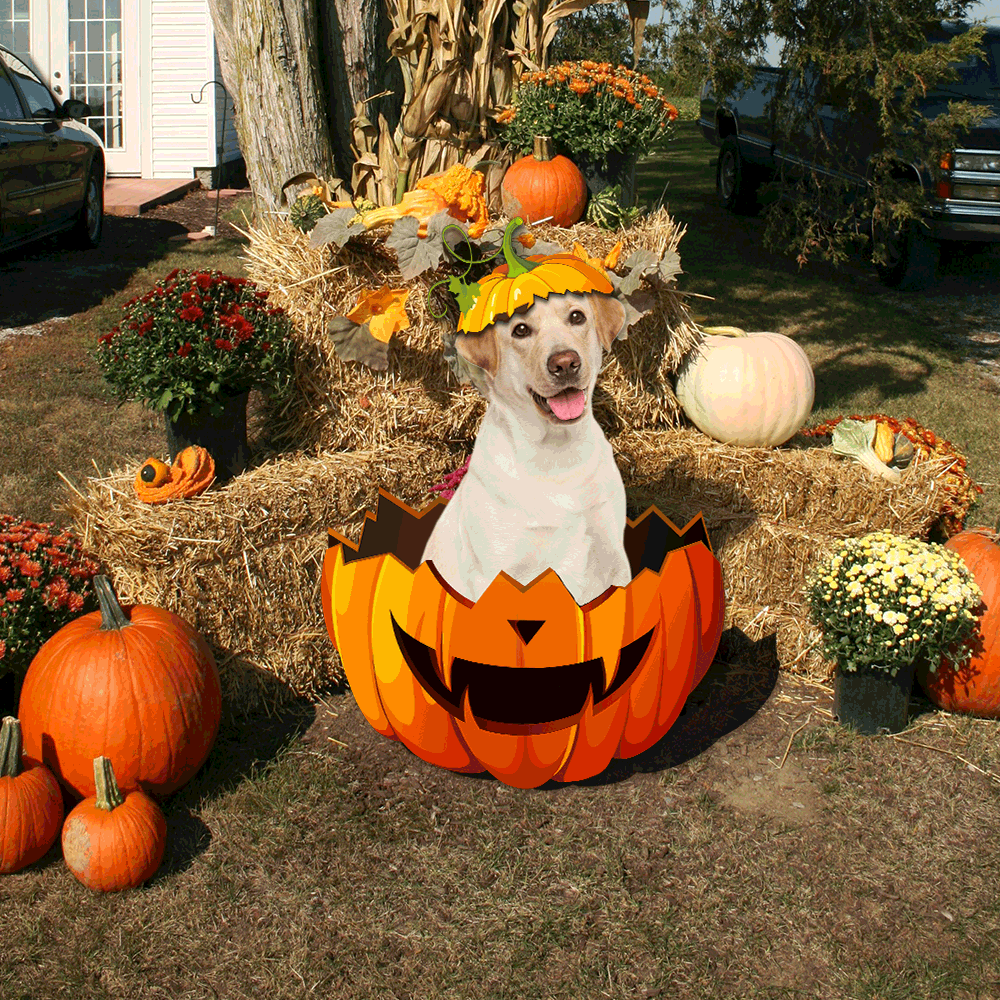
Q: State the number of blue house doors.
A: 0